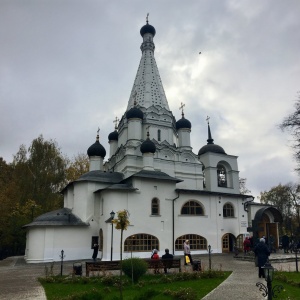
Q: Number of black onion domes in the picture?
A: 6